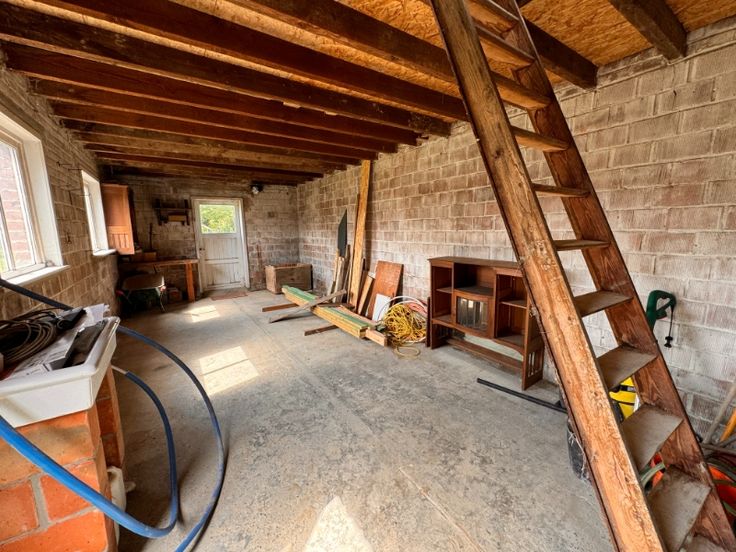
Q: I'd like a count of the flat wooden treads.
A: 11